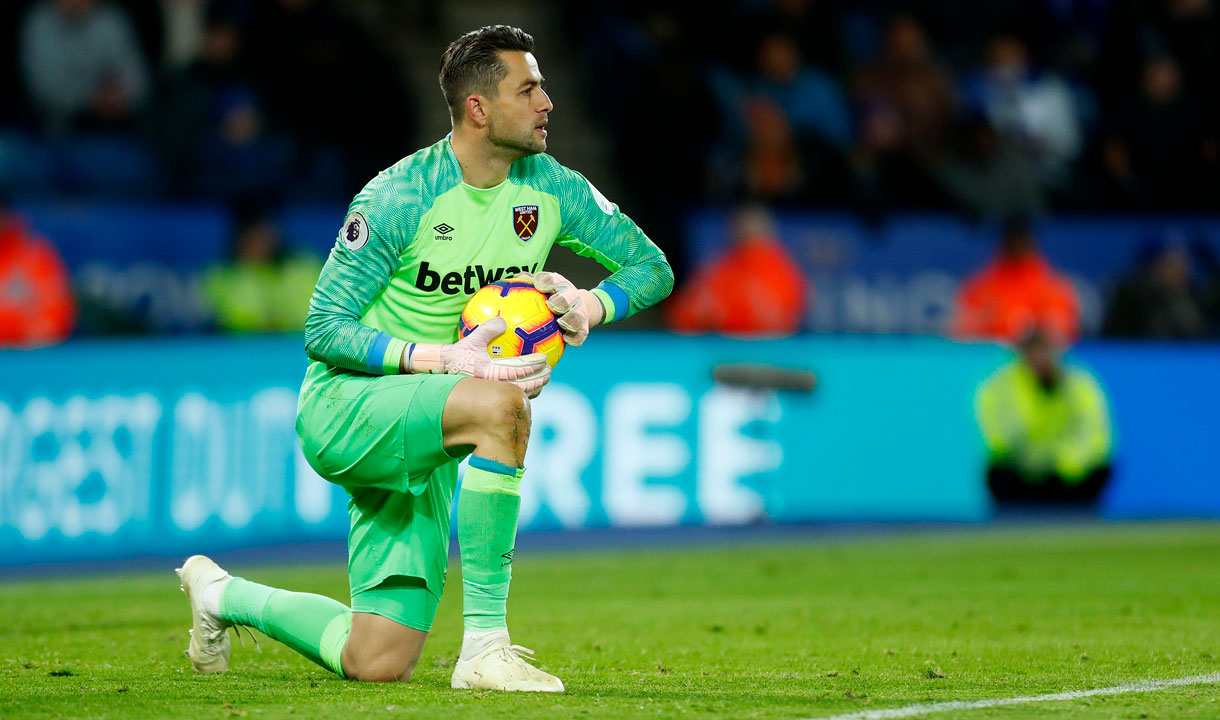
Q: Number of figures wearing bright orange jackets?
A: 3